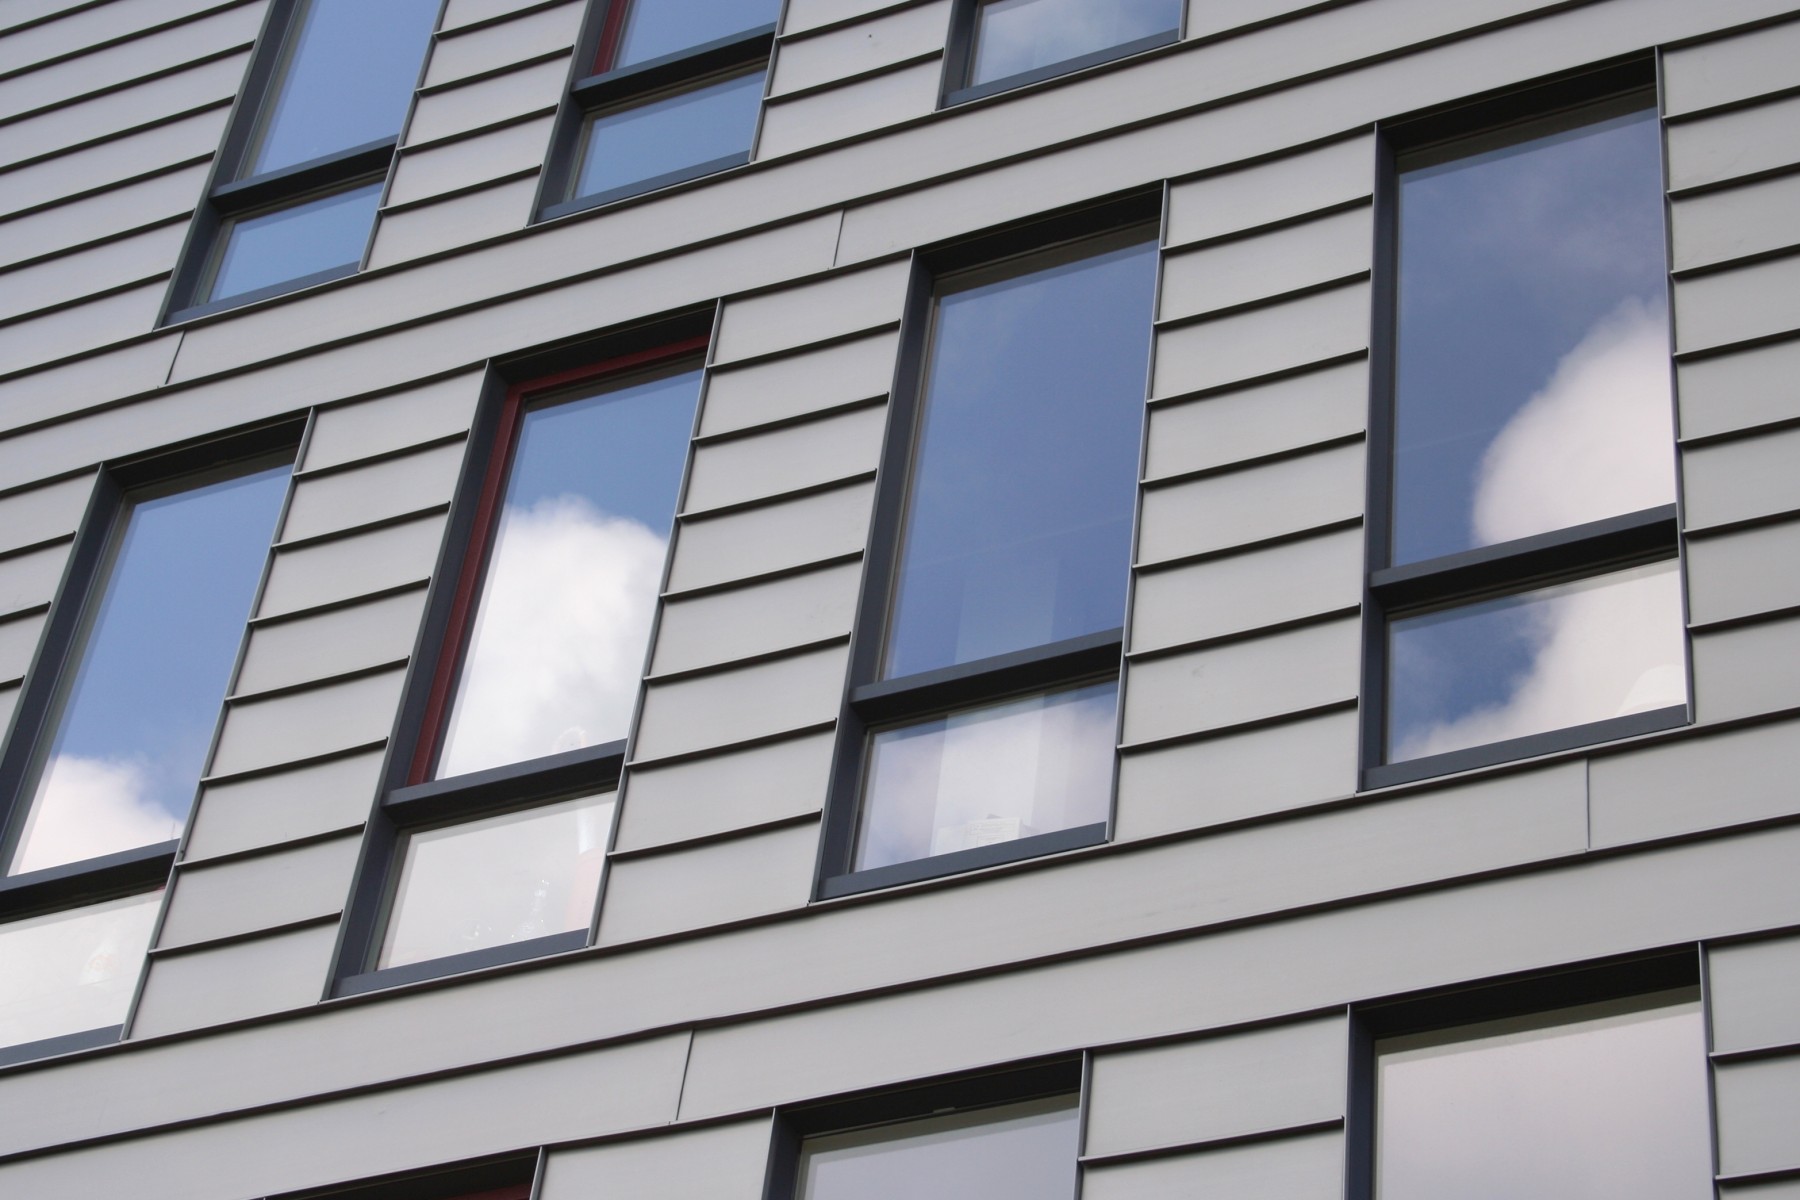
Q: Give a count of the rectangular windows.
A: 10